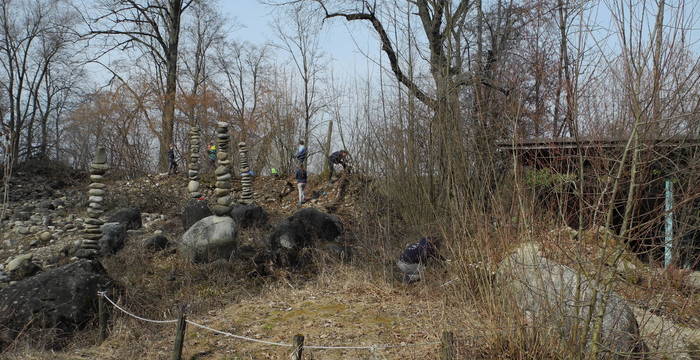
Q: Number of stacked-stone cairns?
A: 4